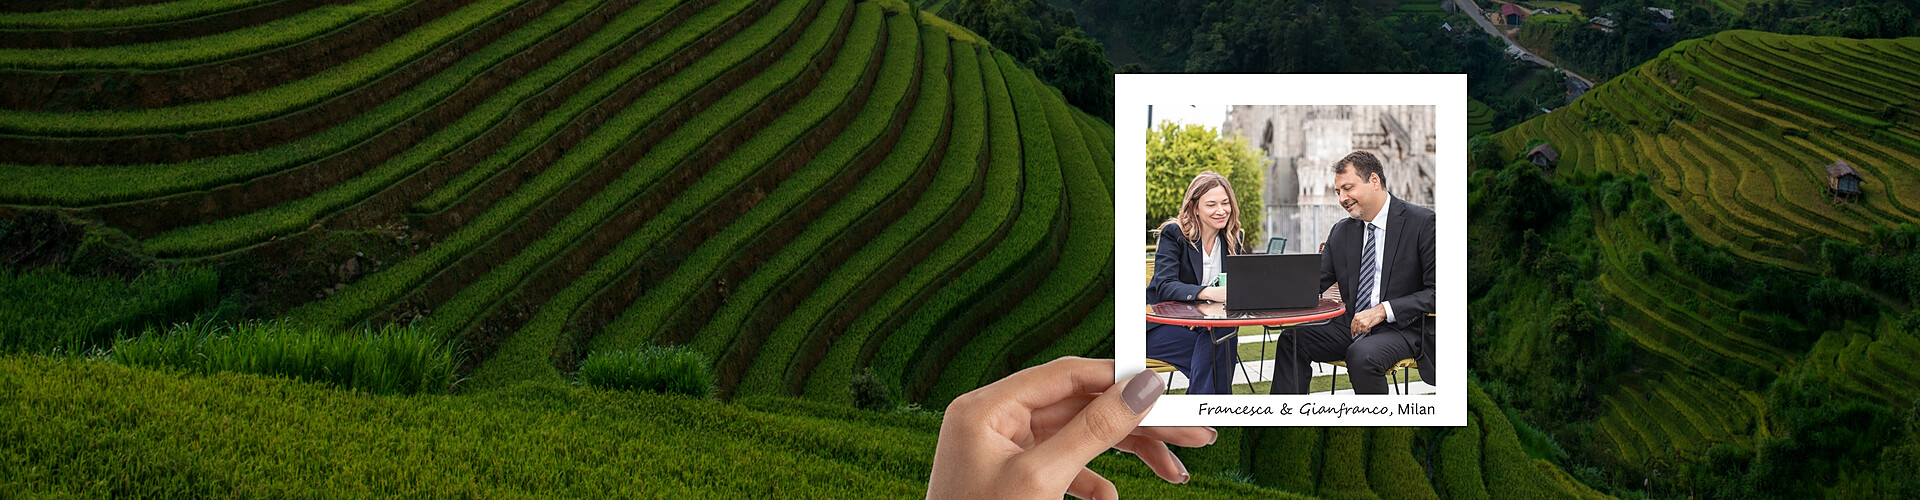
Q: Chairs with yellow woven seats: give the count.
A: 2